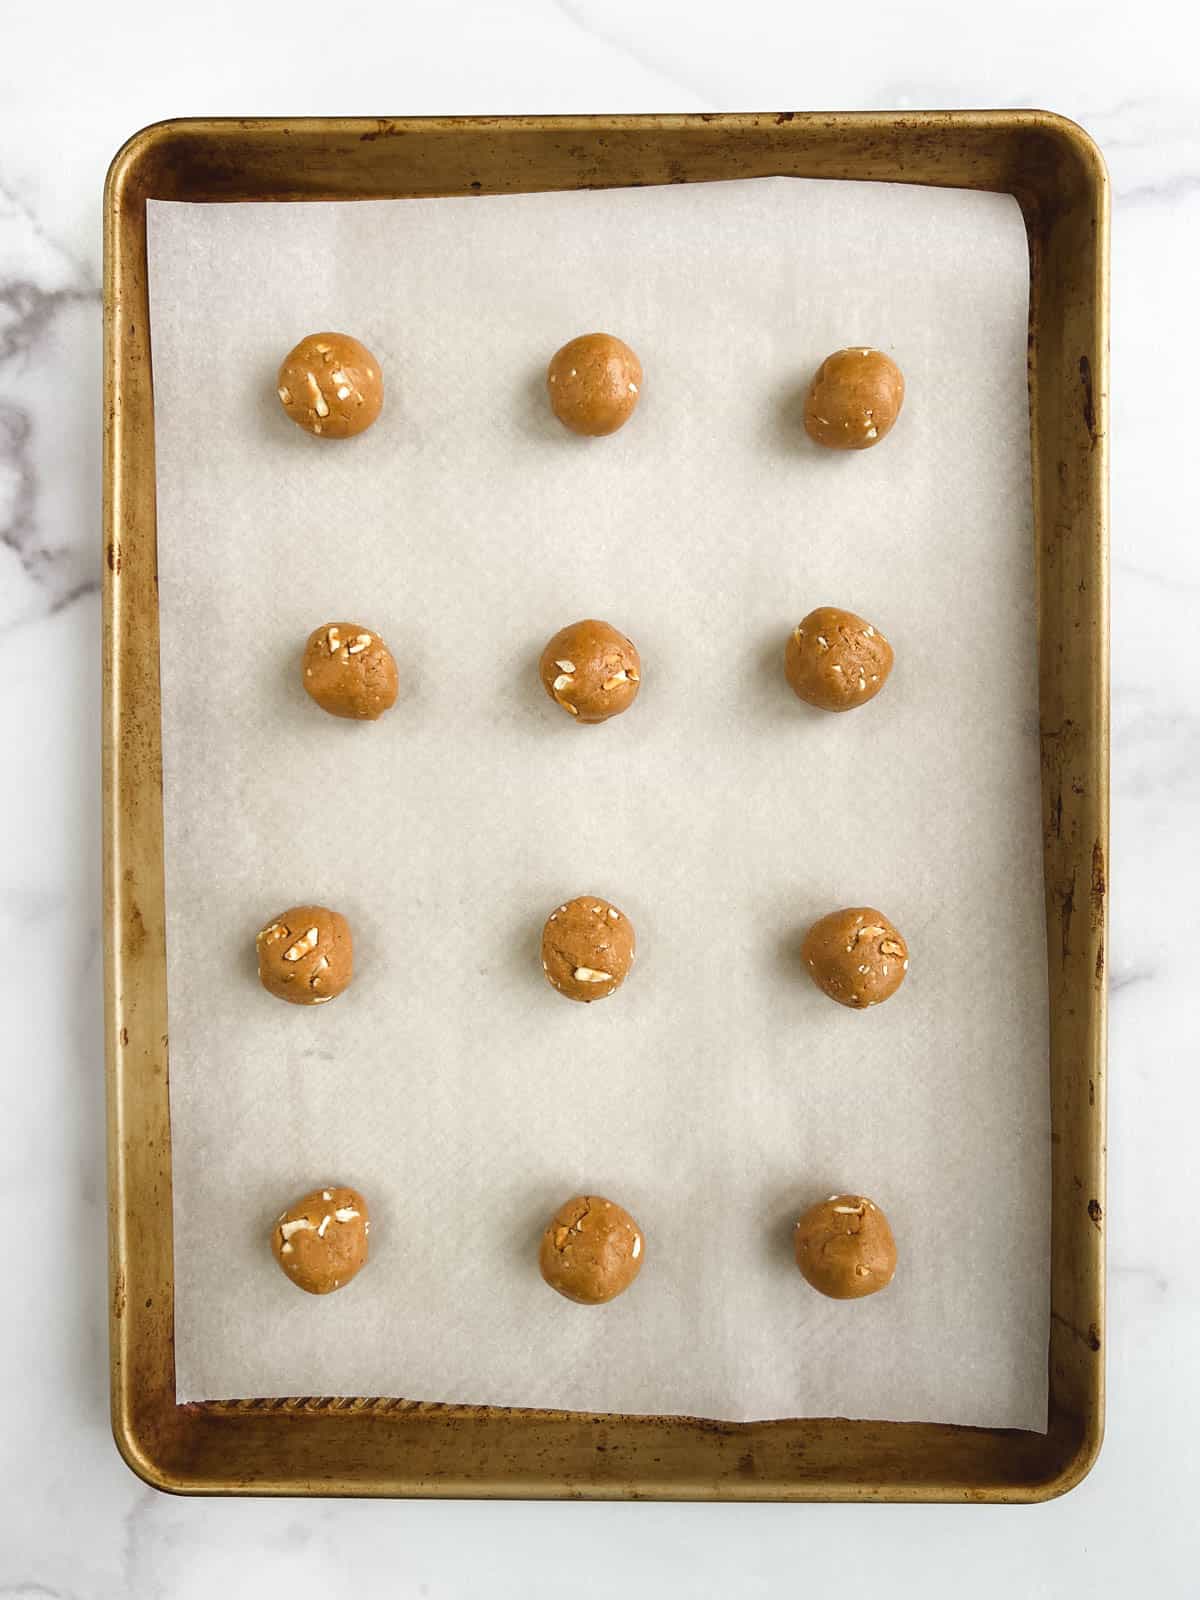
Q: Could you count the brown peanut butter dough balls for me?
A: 12